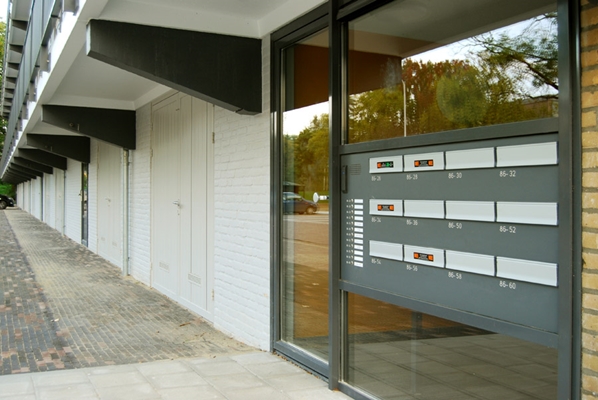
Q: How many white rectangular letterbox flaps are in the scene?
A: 12